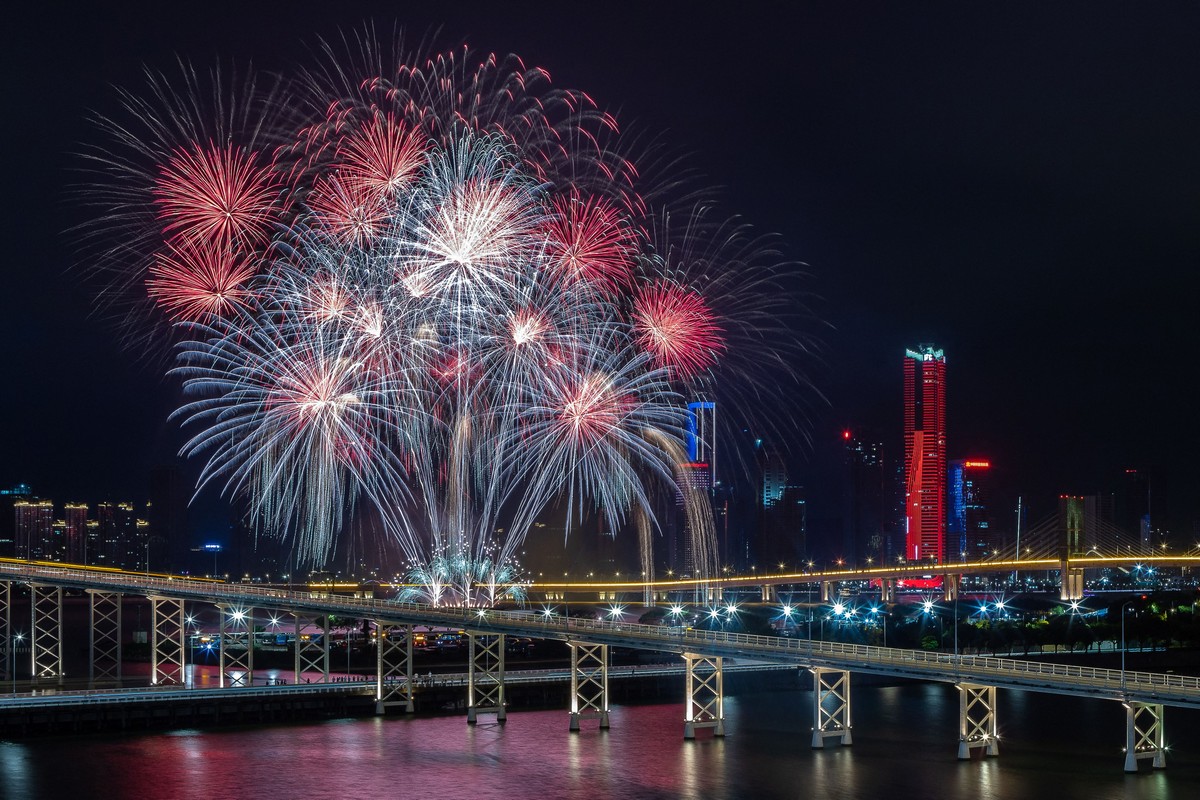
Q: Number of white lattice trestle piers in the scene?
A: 13